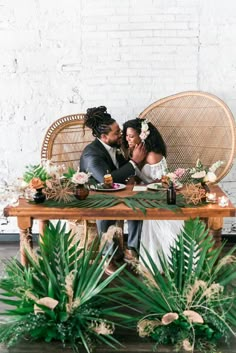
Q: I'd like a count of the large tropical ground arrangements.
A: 2